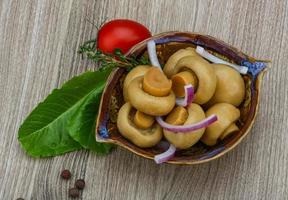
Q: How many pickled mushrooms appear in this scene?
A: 8